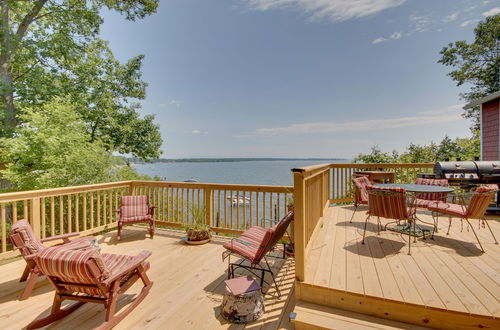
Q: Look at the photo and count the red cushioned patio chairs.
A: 8